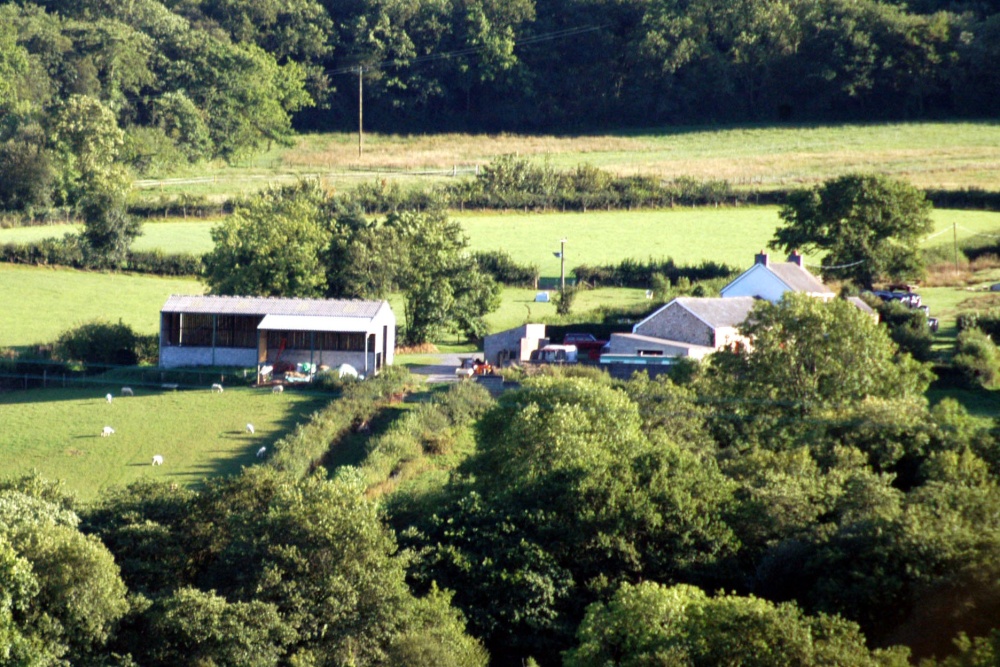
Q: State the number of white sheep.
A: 8